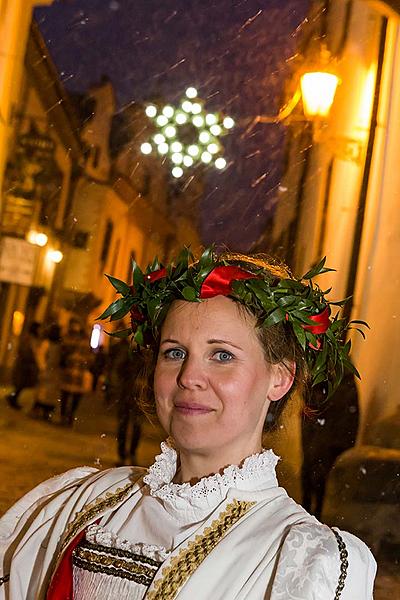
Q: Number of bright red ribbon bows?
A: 3